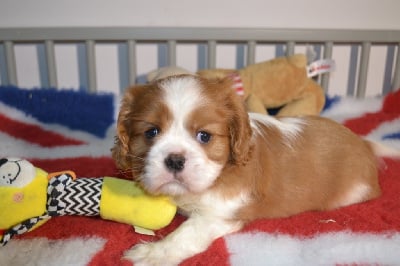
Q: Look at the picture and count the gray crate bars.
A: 11